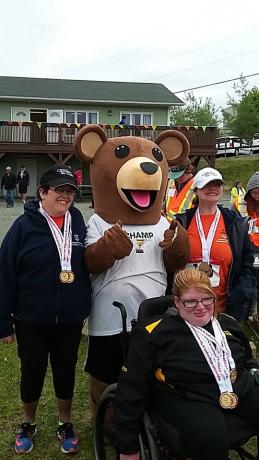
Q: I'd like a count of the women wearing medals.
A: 3